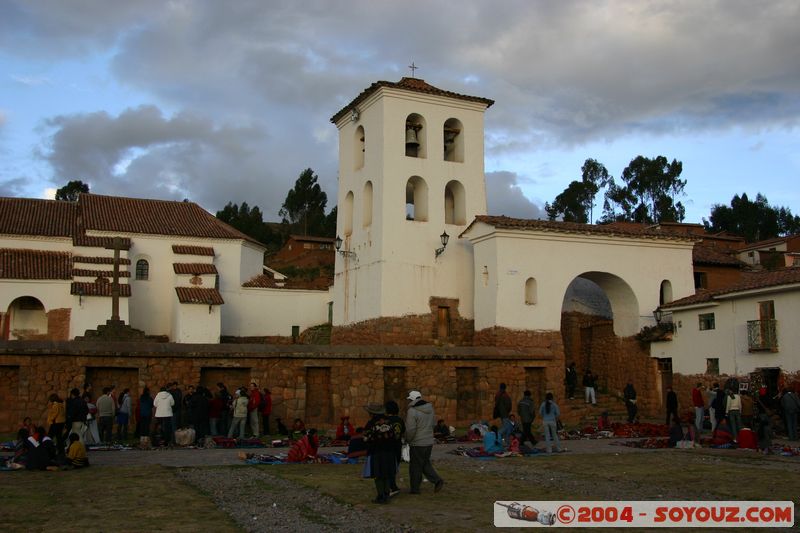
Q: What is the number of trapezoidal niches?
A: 7